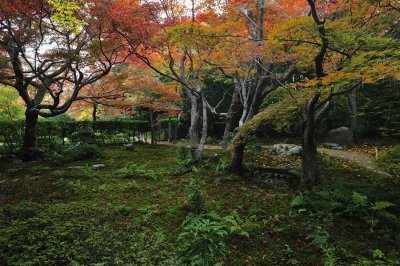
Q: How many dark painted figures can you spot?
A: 0